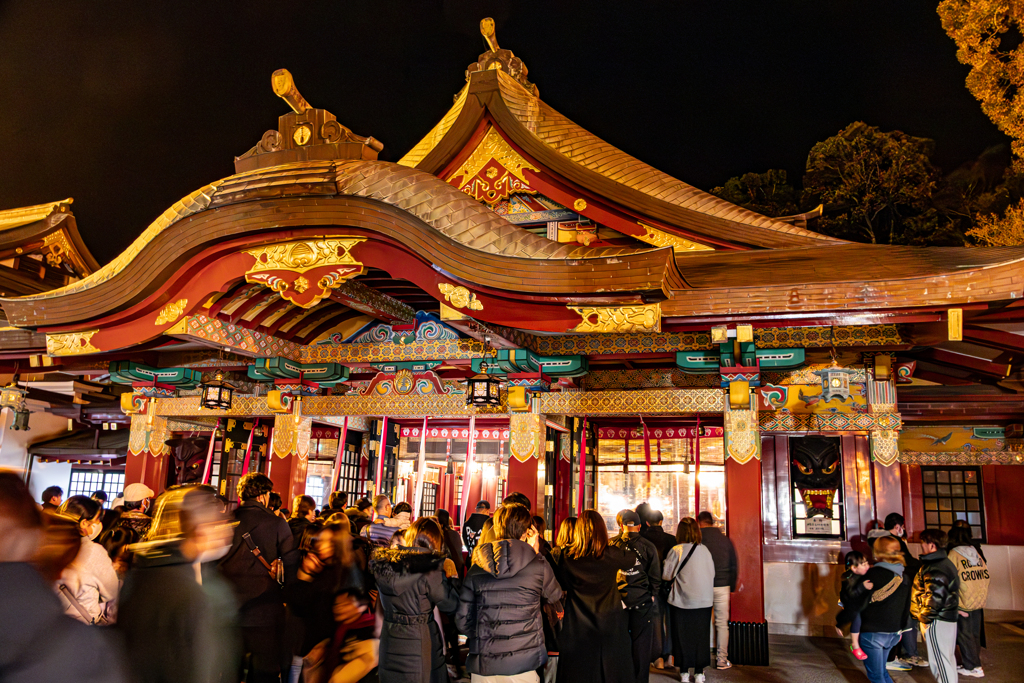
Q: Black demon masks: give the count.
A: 1